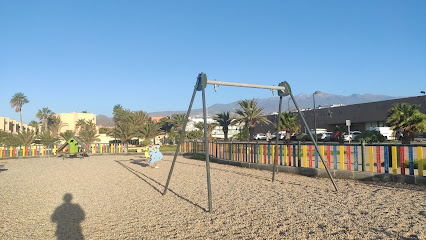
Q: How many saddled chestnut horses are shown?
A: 0